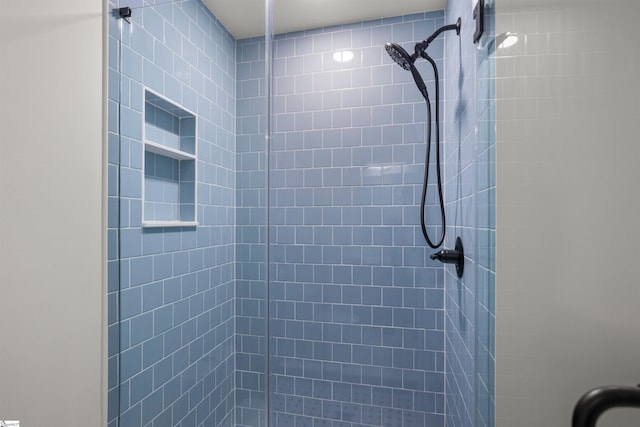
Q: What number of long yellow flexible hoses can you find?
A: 0